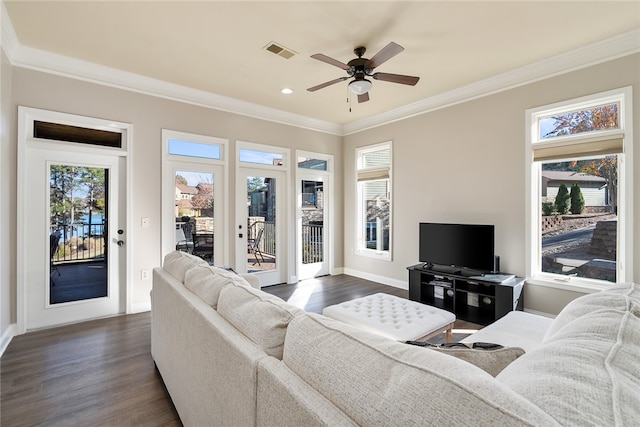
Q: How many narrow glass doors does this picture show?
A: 4